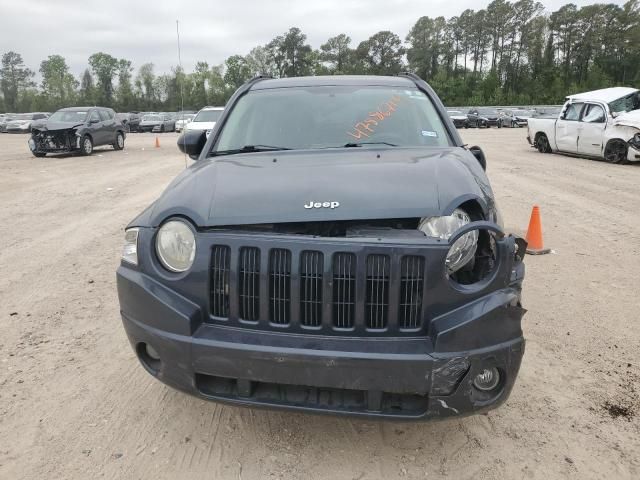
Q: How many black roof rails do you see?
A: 2